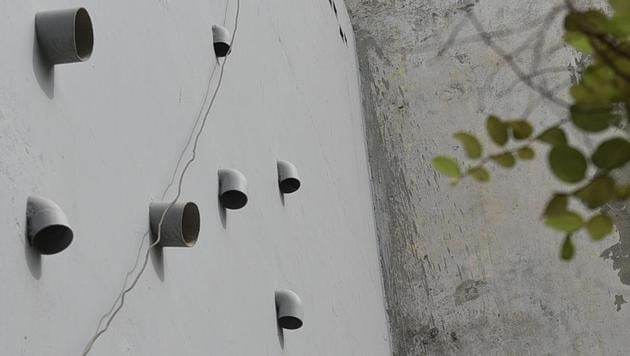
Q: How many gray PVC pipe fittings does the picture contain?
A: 7